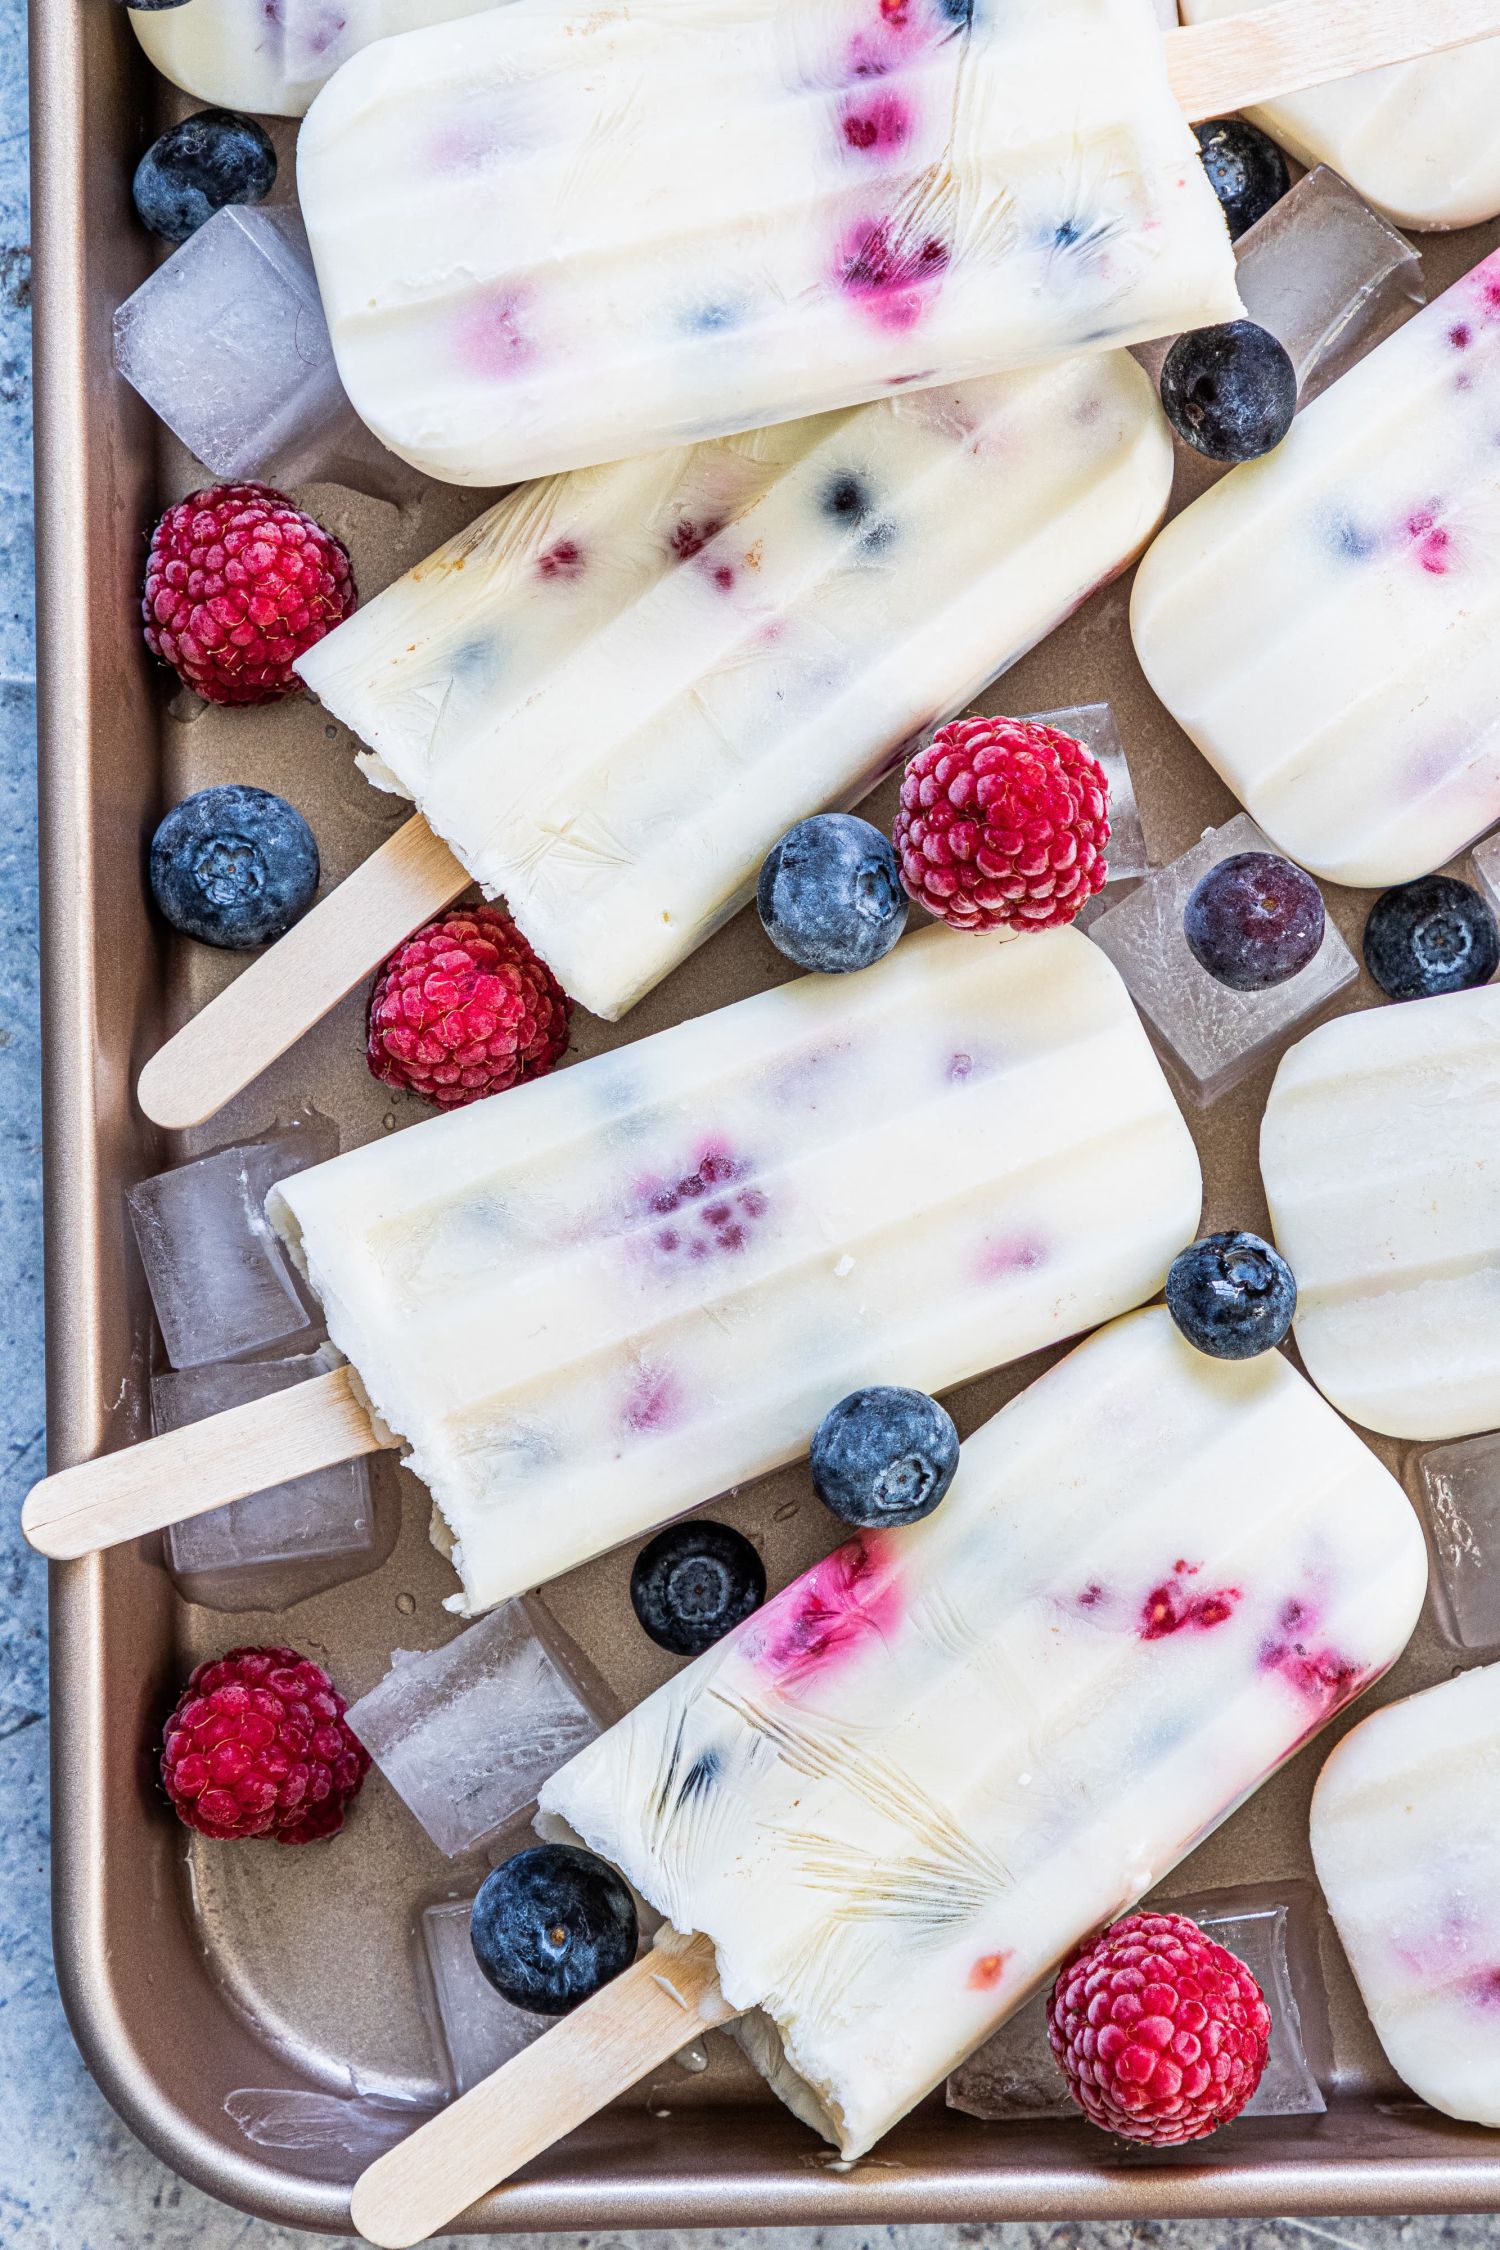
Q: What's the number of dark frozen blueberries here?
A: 11